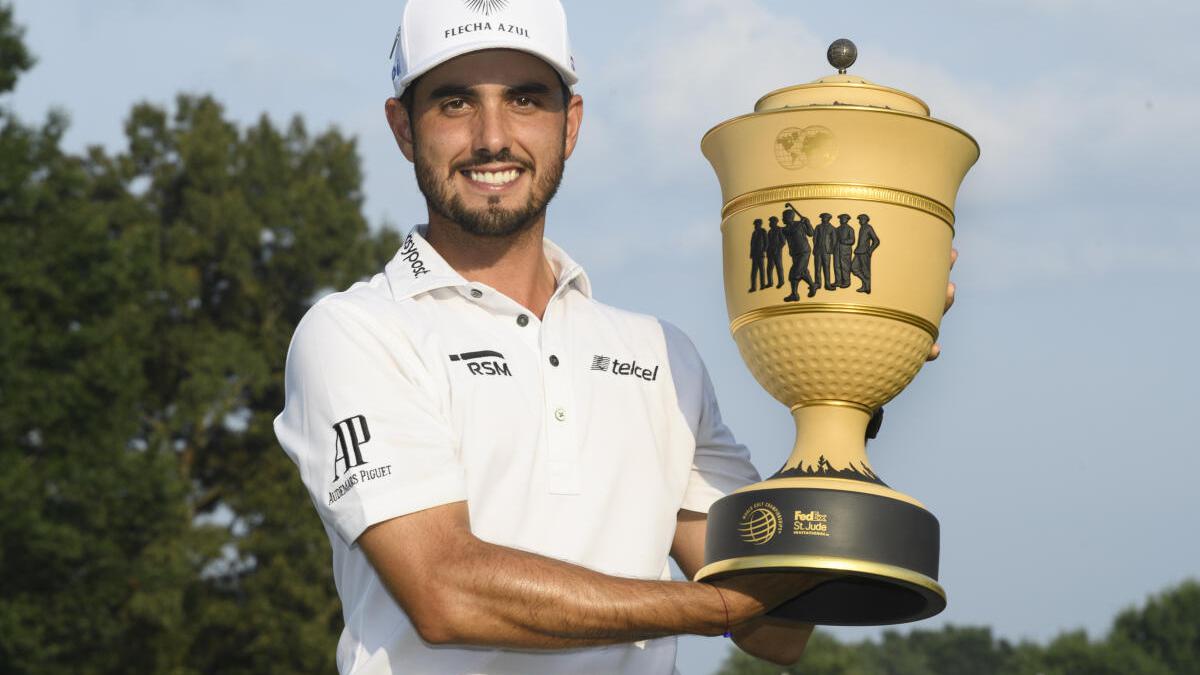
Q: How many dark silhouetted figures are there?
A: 6